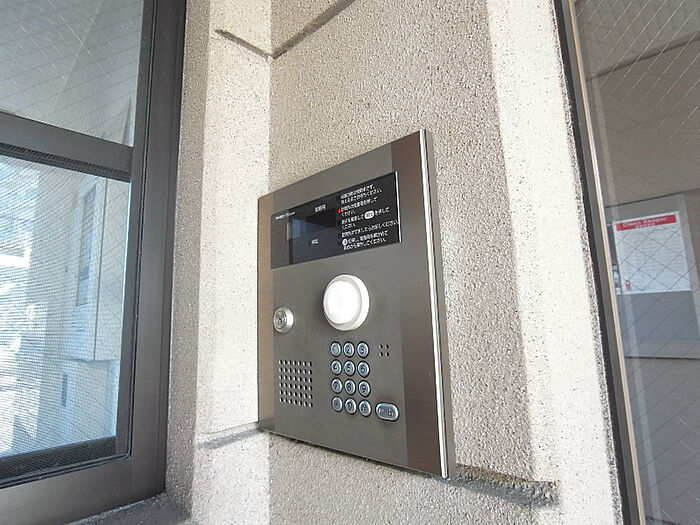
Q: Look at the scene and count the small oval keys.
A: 12